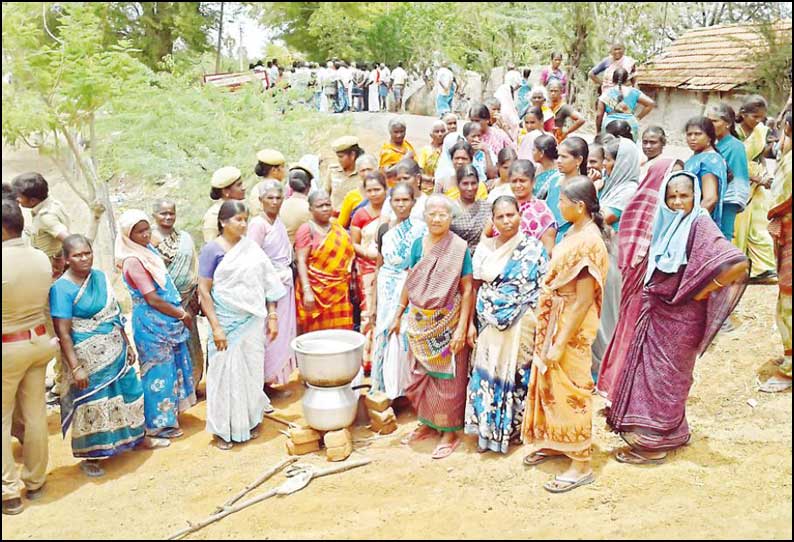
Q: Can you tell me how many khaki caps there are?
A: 4